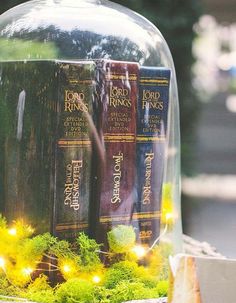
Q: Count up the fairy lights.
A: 7